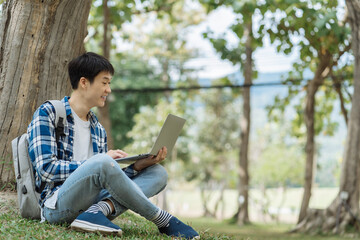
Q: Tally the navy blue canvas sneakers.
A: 2